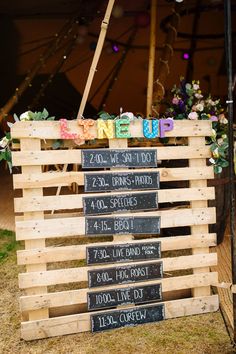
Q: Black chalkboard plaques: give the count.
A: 8